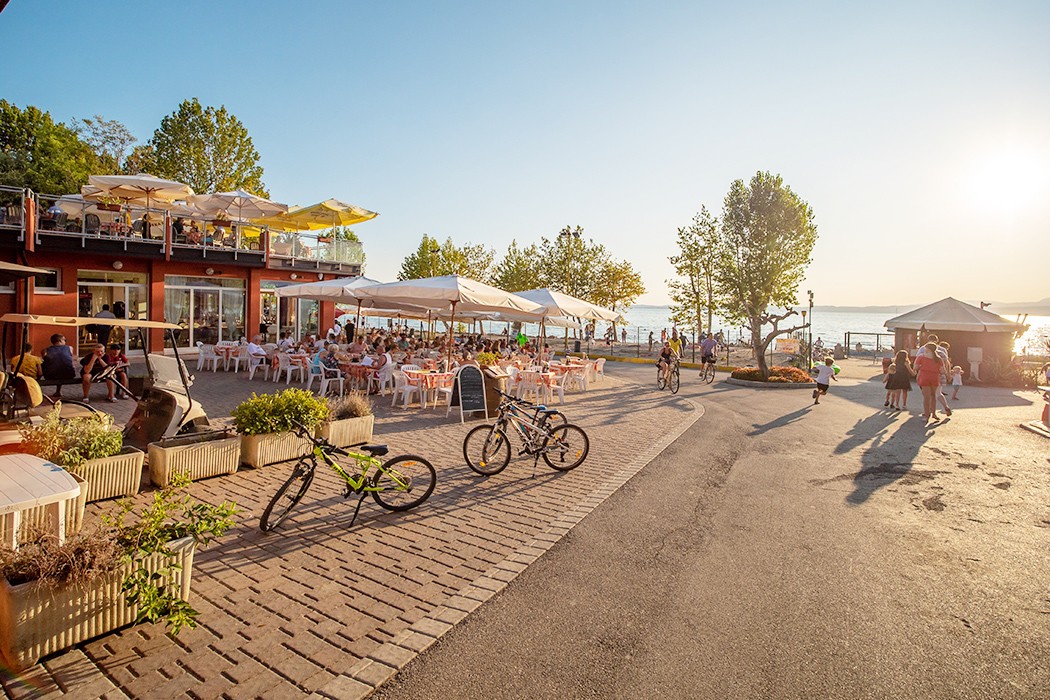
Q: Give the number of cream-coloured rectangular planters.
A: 6